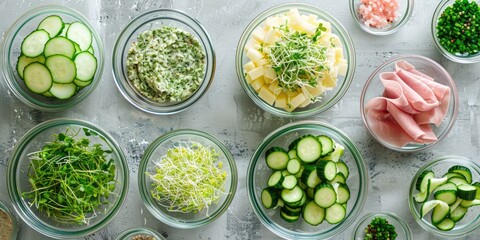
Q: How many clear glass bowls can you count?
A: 13